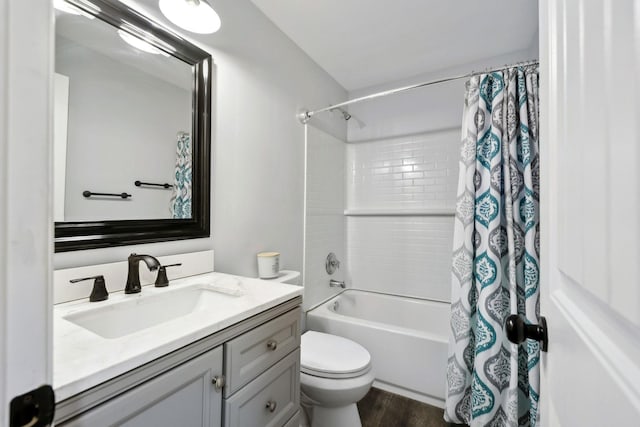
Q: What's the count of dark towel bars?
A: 2